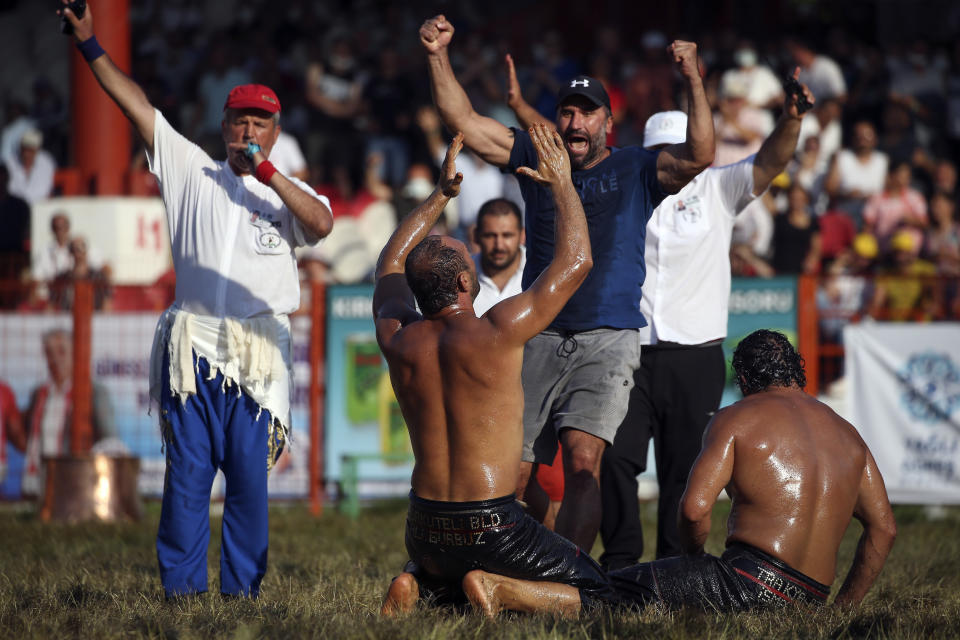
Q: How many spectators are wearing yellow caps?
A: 3